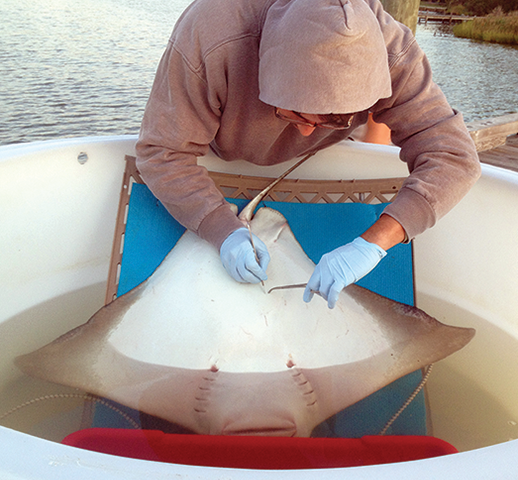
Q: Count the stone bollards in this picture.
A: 0